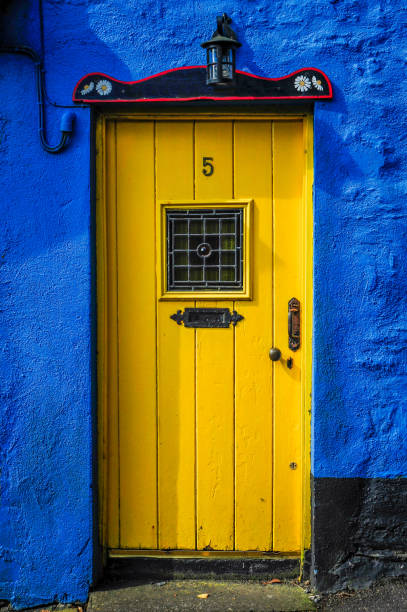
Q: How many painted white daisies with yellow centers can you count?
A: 4